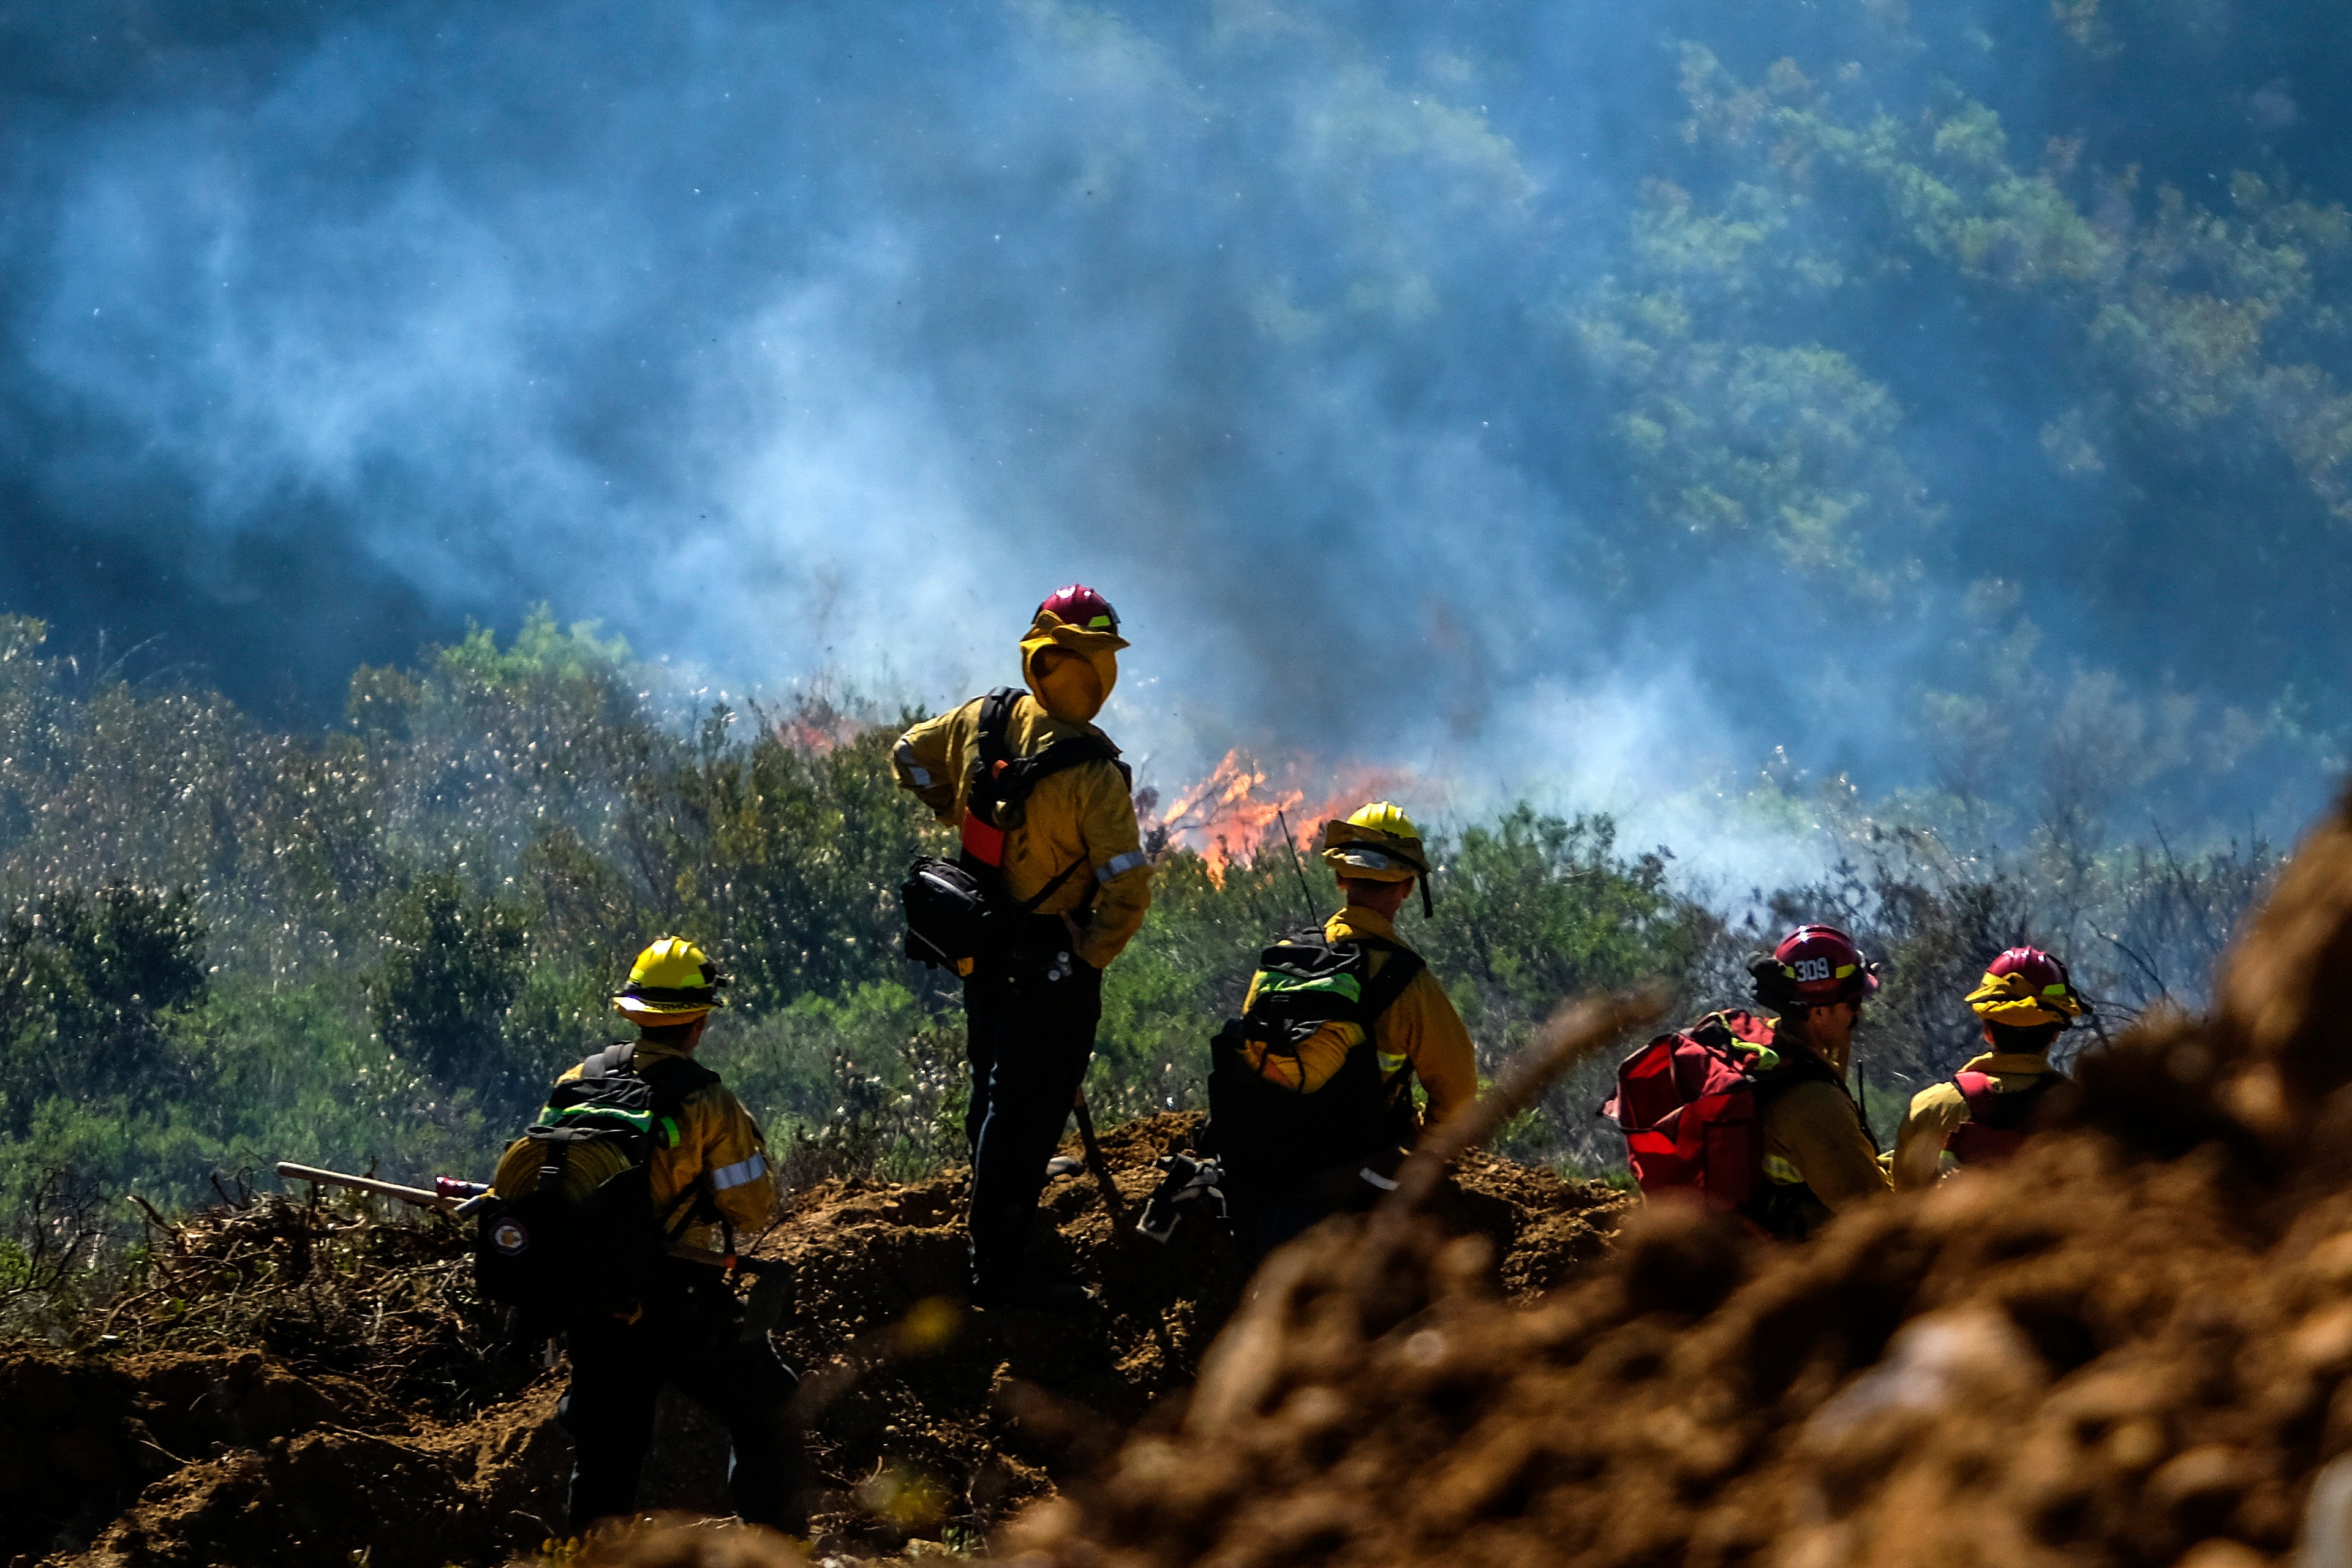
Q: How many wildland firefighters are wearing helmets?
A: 5